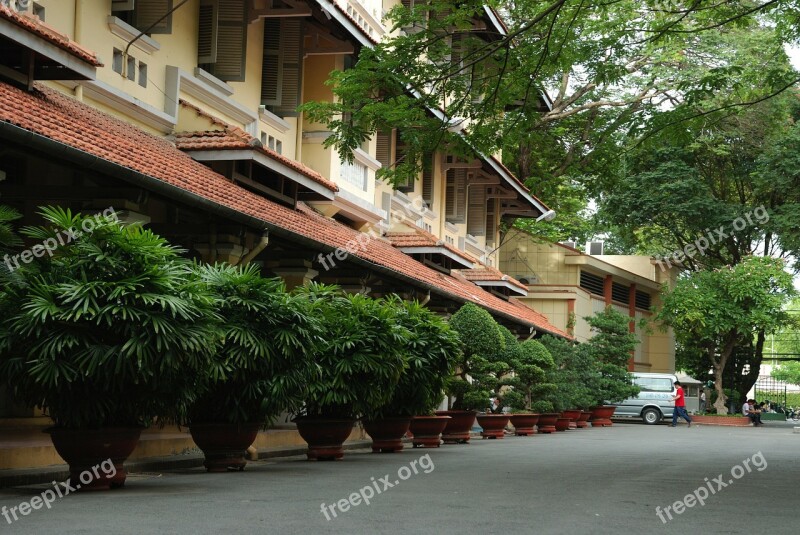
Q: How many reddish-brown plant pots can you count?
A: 13